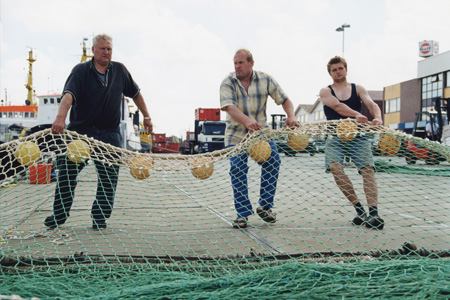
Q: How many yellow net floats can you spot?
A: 8